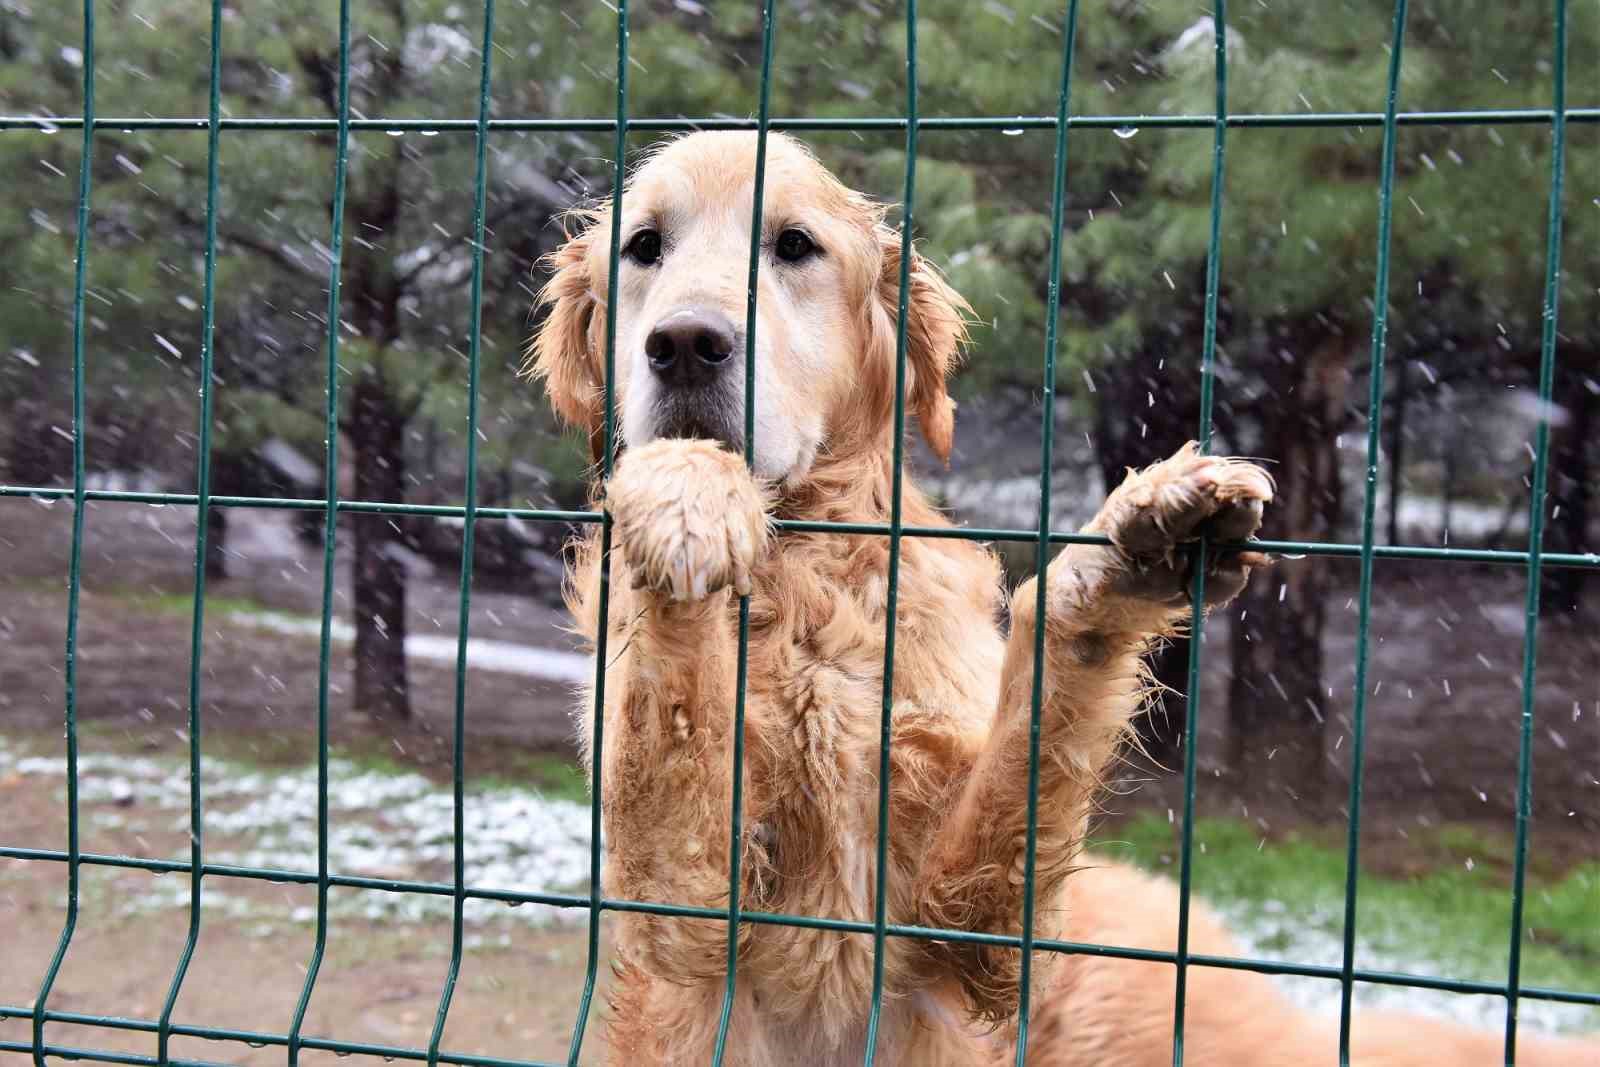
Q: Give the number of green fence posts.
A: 11